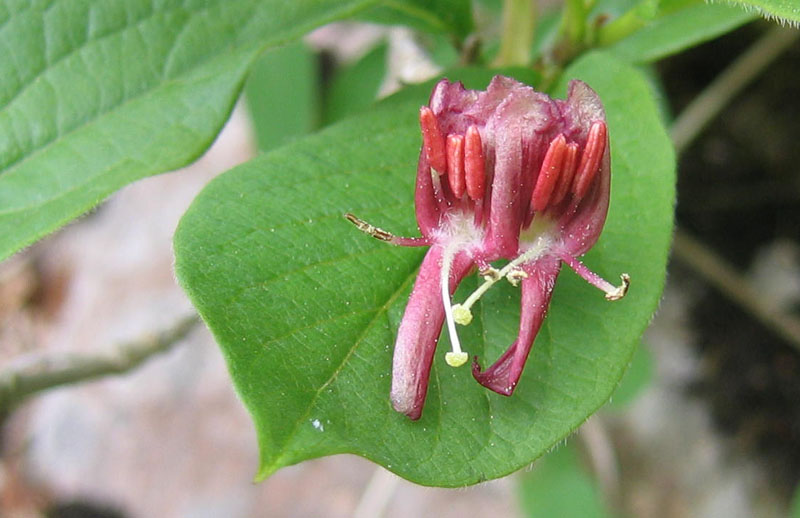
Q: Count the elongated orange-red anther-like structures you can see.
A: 6